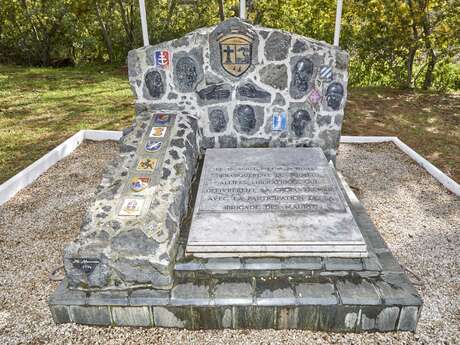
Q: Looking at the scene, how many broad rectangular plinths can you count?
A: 1